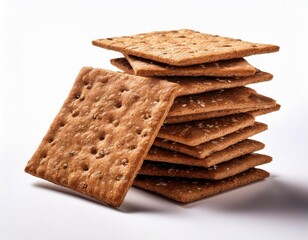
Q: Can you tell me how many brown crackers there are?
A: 11